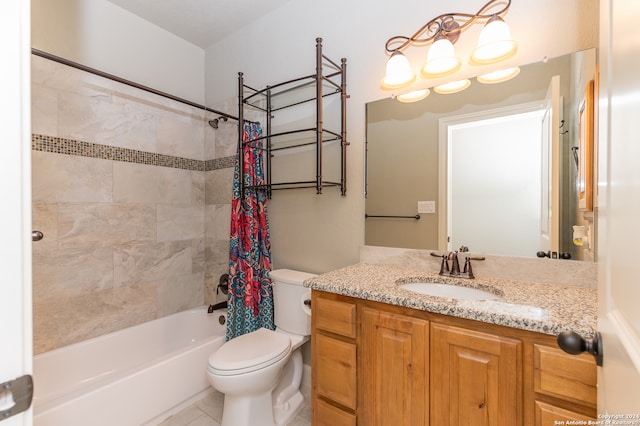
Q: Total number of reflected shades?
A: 3